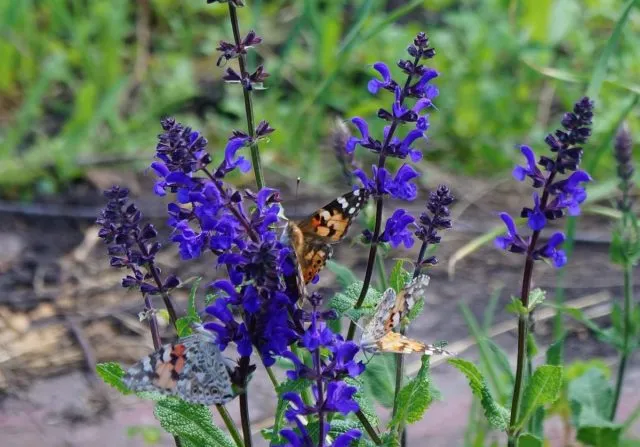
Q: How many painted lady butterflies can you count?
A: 3